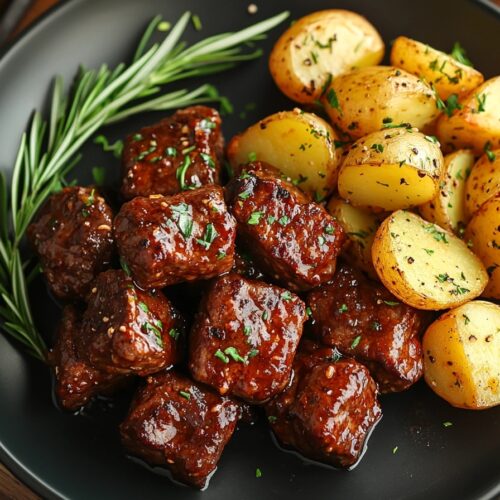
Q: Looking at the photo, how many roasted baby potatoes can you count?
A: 12